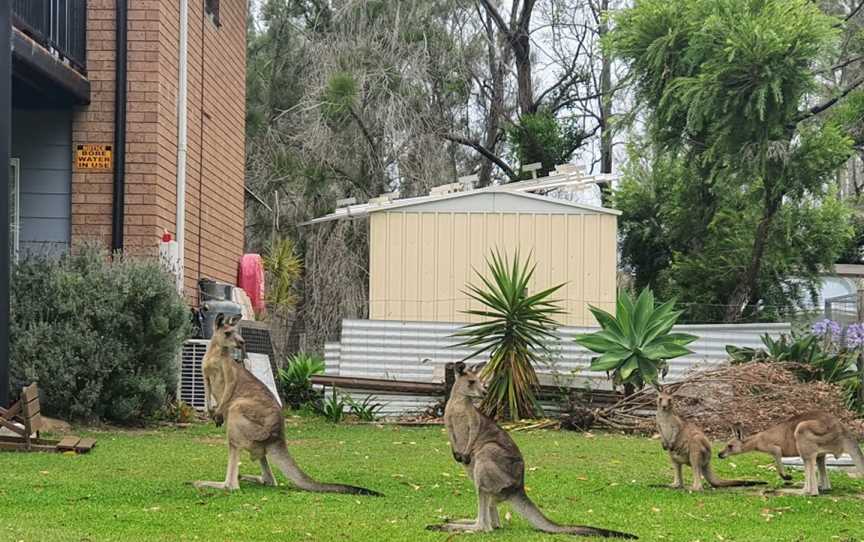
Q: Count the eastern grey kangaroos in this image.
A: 4